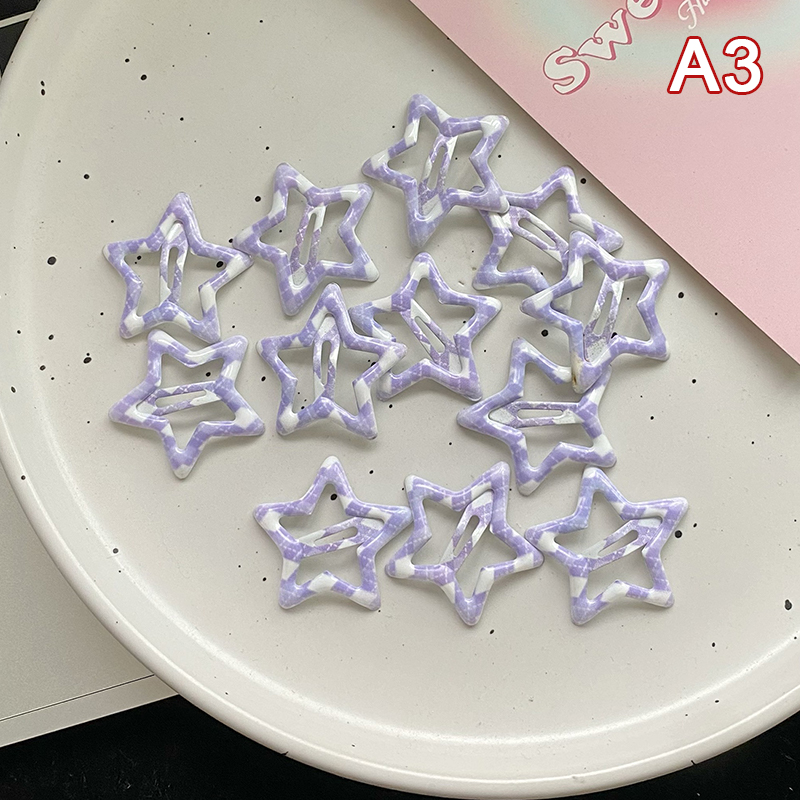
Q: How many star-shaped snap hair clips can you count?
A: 12